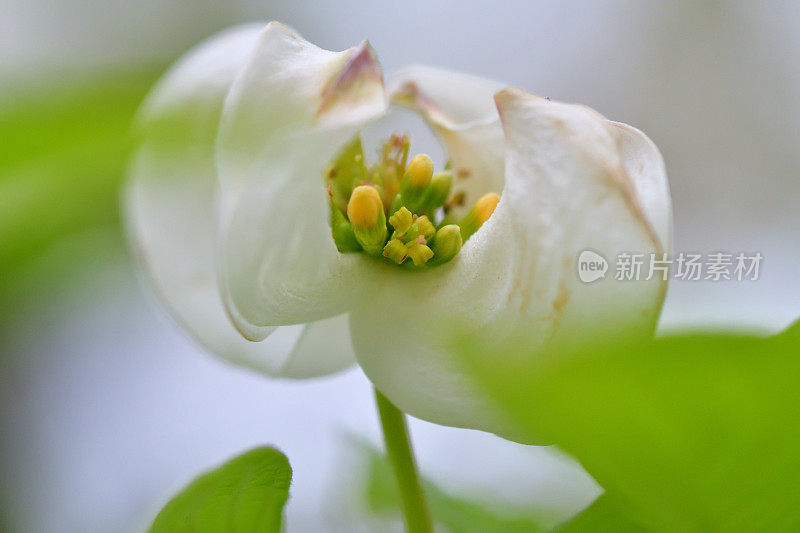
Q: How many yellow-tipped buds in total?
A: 3